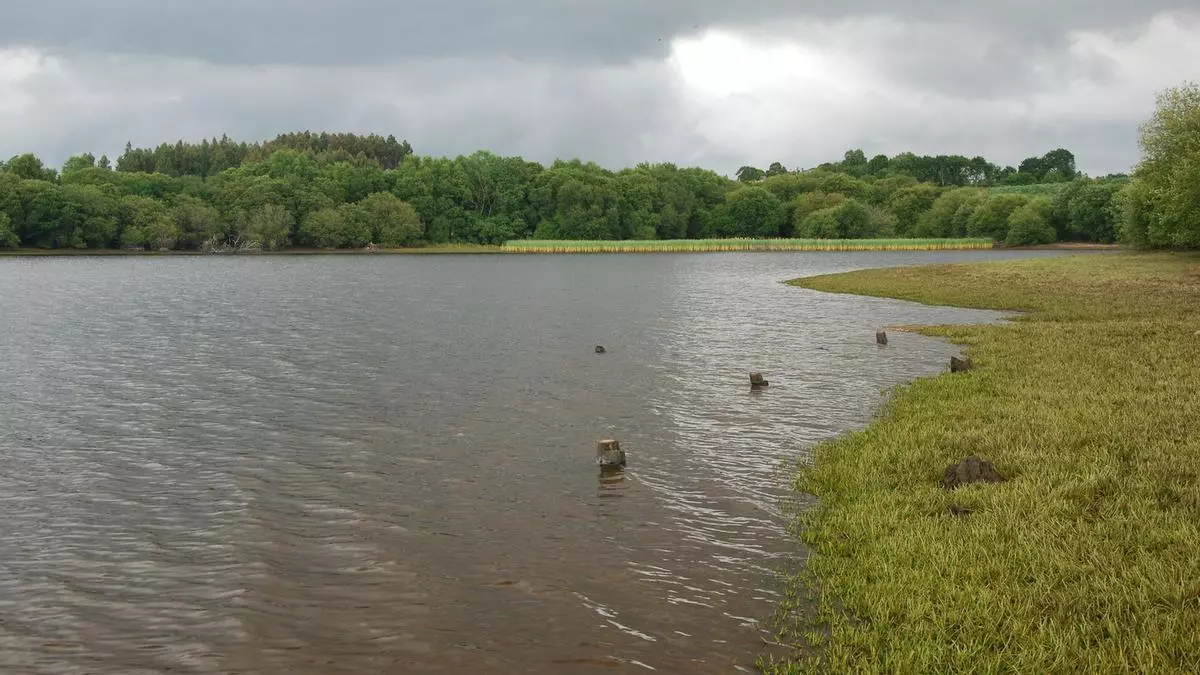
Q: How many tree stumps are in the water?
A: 4